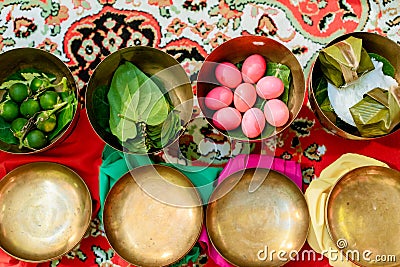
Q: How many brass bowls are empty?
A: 4